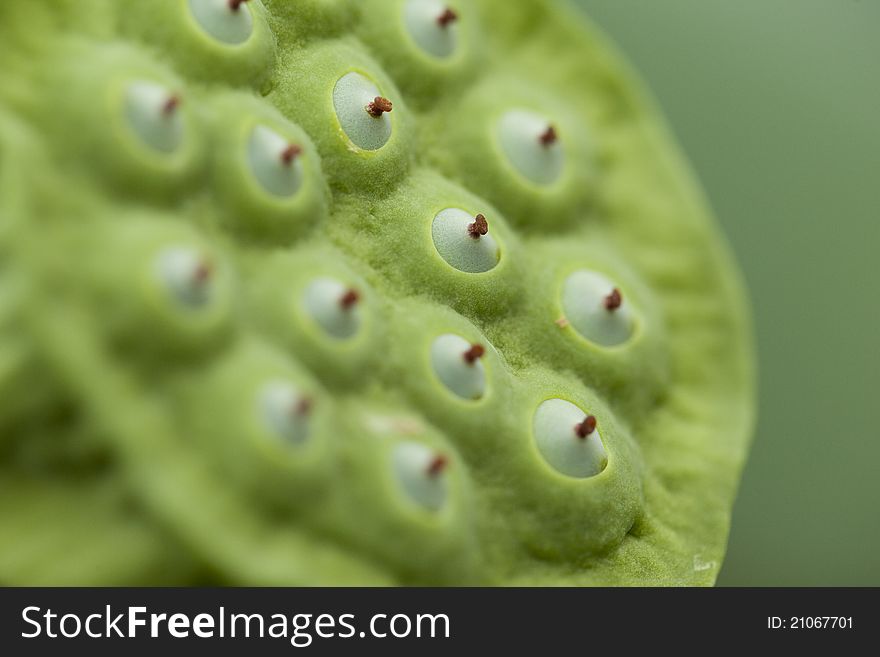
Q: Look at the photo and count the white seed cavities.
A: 14